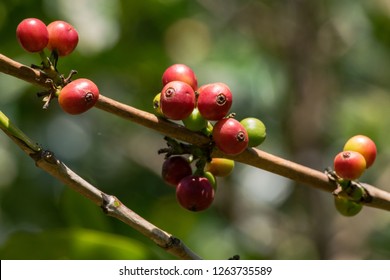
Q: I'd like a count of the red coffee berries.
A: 11